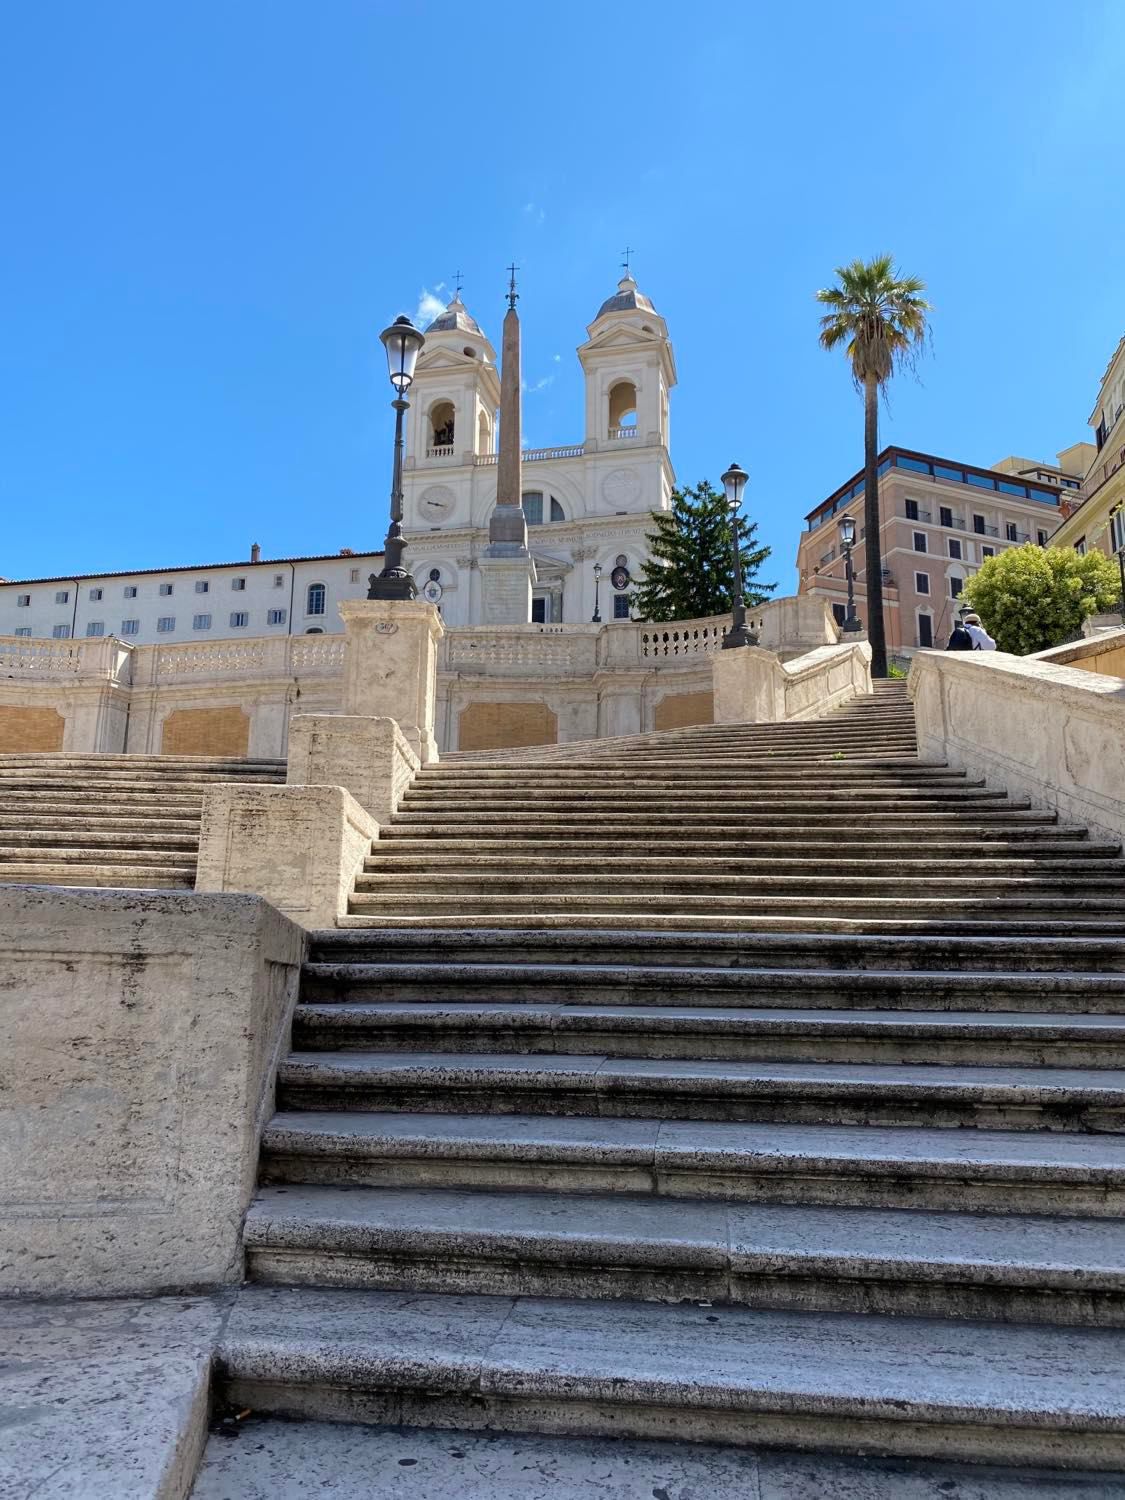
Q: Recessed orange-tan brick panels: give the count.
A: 4